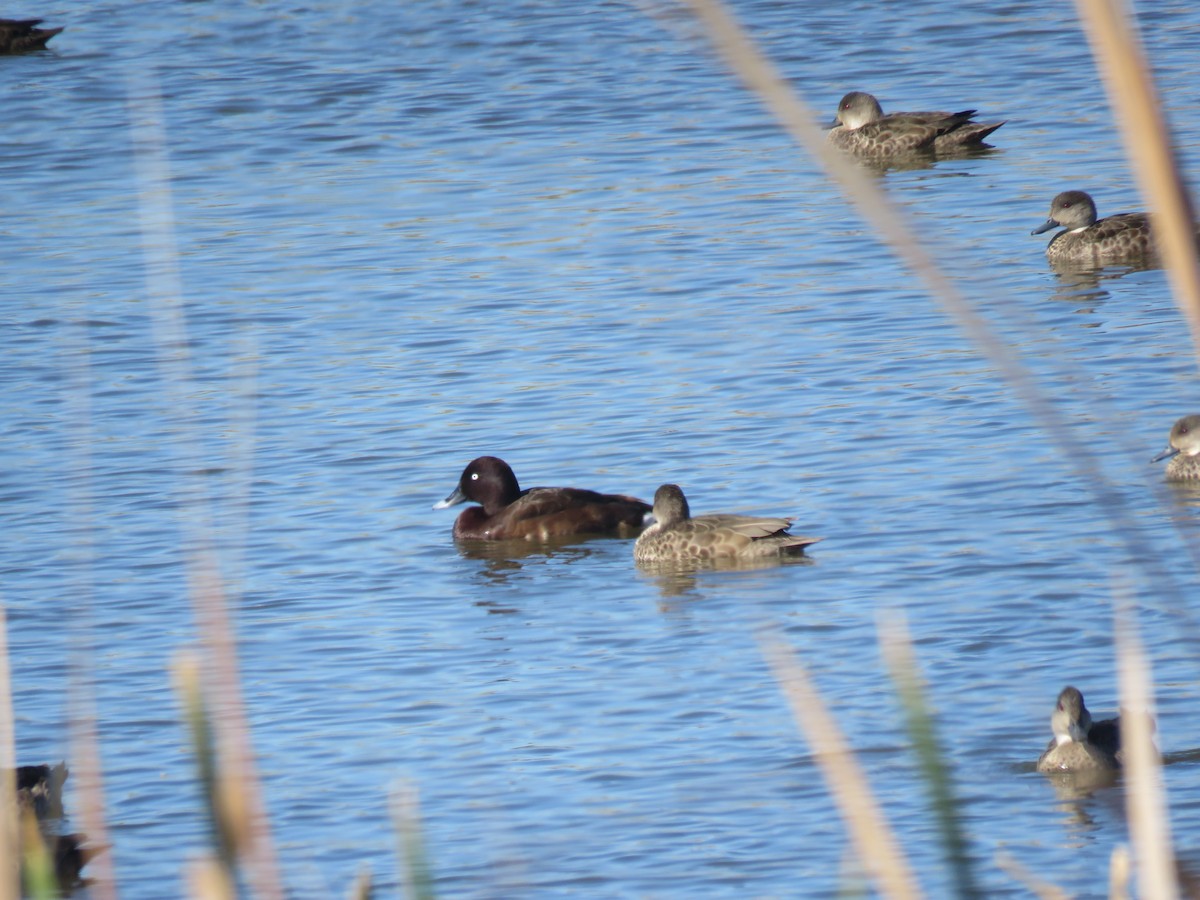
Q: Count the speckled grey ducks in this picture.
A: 5